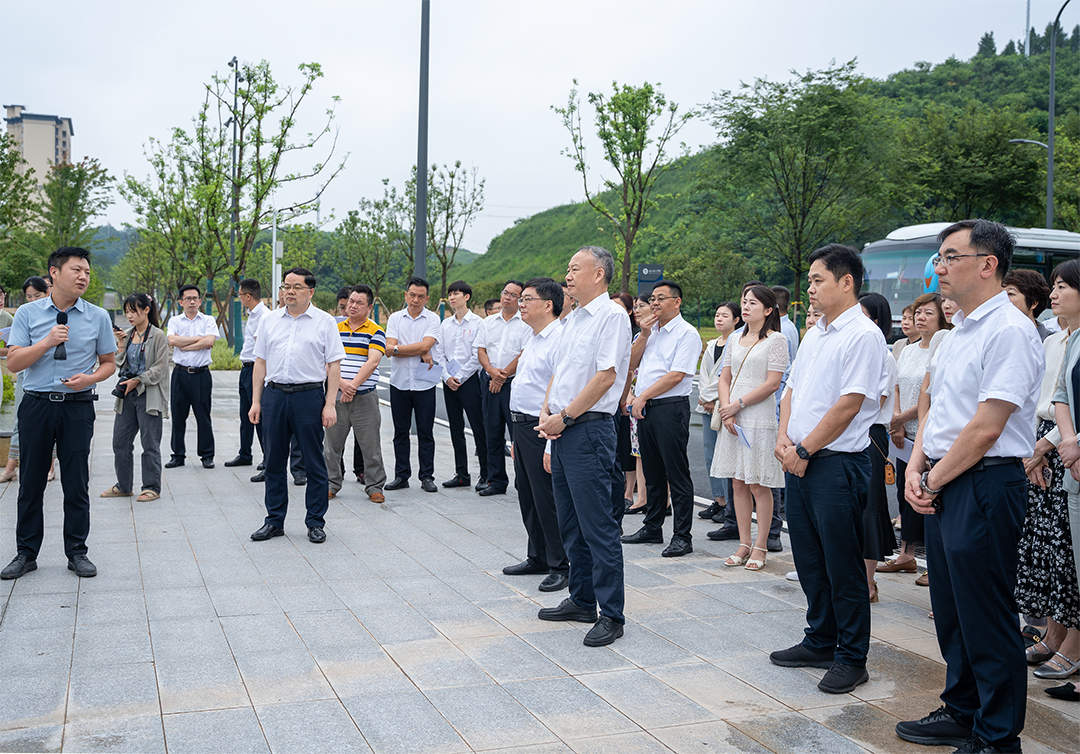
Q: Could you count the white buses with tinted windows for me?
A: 1